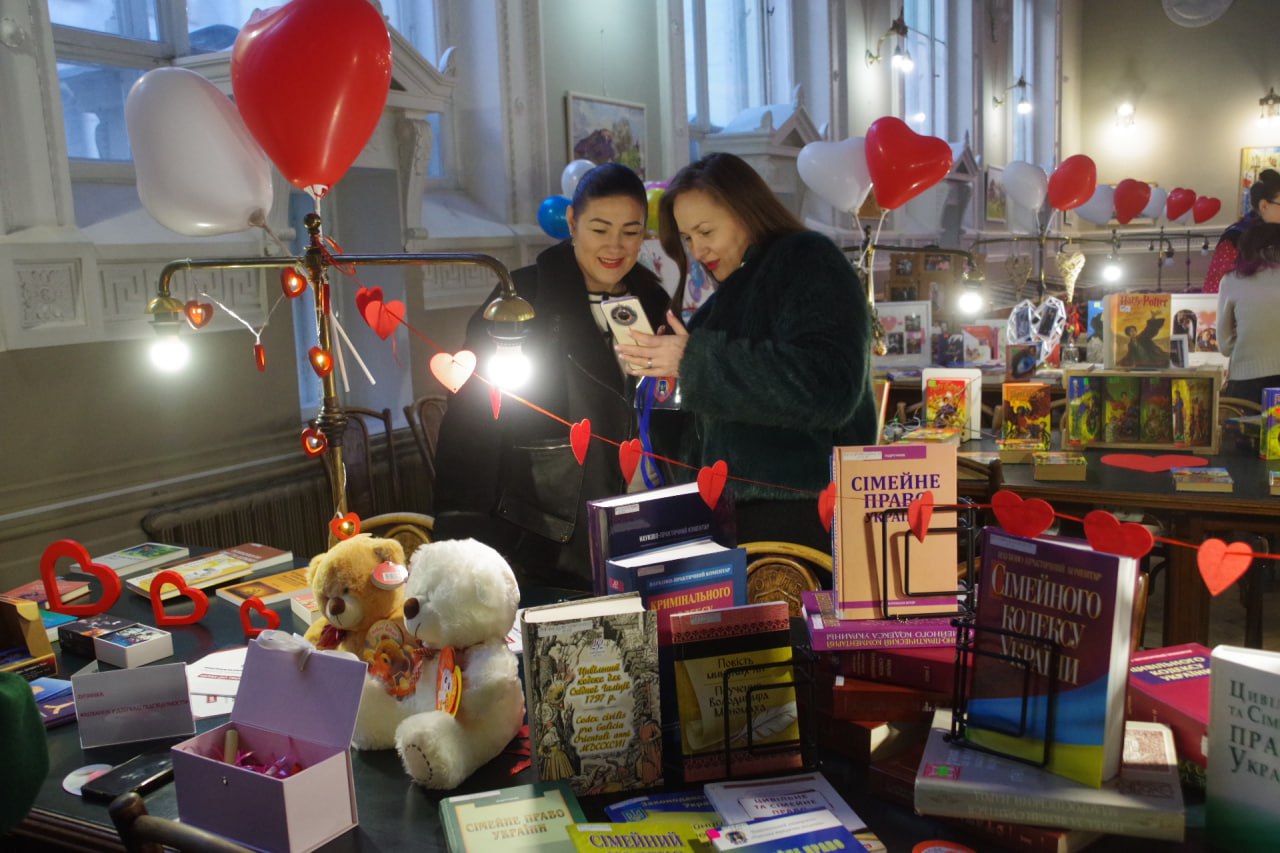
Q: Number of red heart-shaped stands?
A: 3